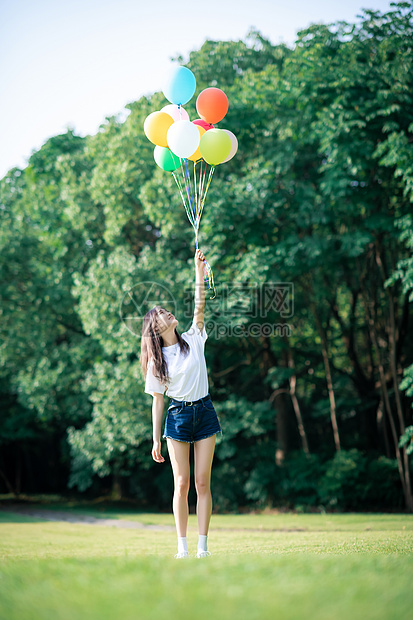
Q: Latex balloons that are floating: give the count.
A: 10